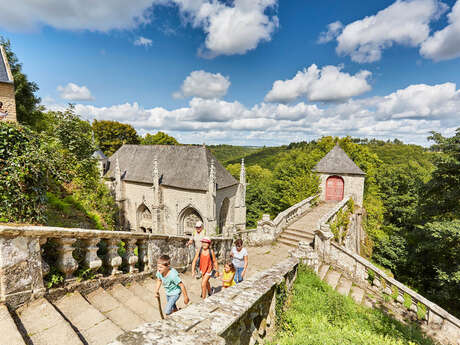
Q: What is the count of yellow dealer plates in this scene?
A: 0